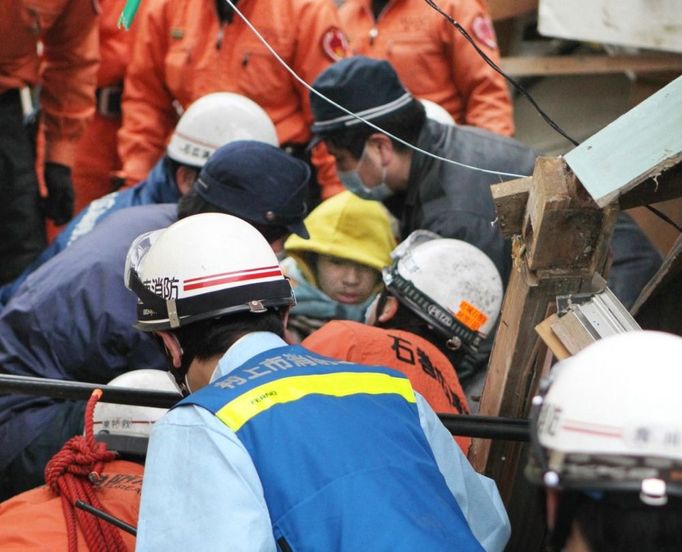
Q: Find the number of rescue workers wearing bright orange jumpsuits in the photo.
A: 6